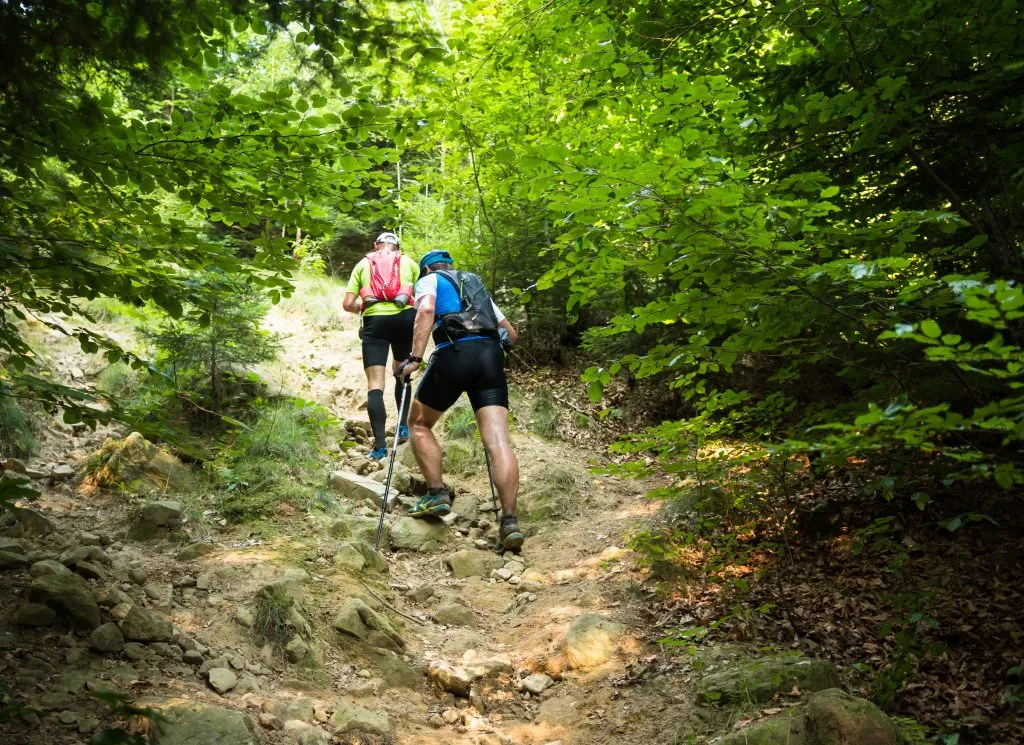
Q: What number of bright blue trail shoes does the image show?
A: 2